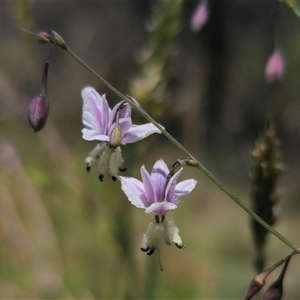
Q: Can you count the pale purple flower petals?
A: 12